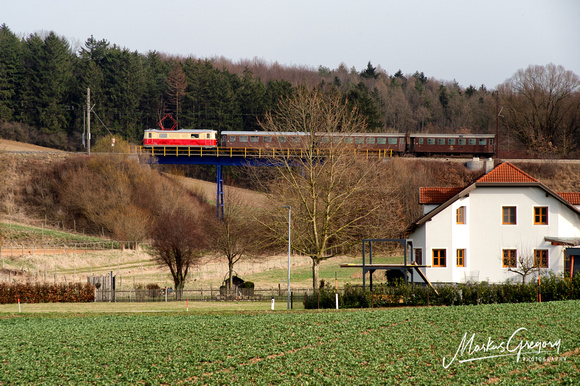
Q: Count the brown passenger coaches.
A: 3